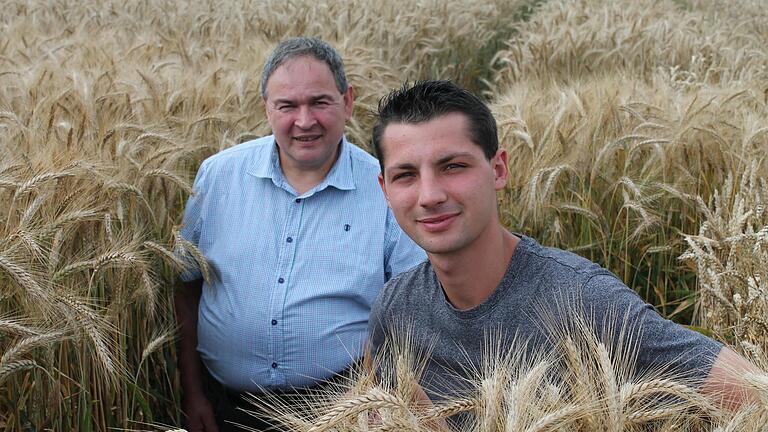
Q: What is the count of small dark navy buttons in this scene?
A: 5